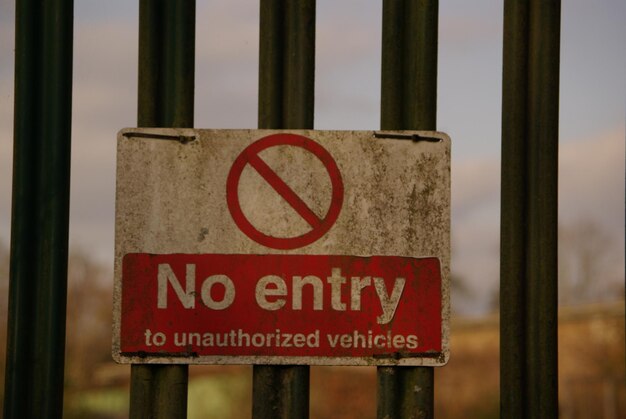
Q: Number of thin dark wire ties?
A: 4